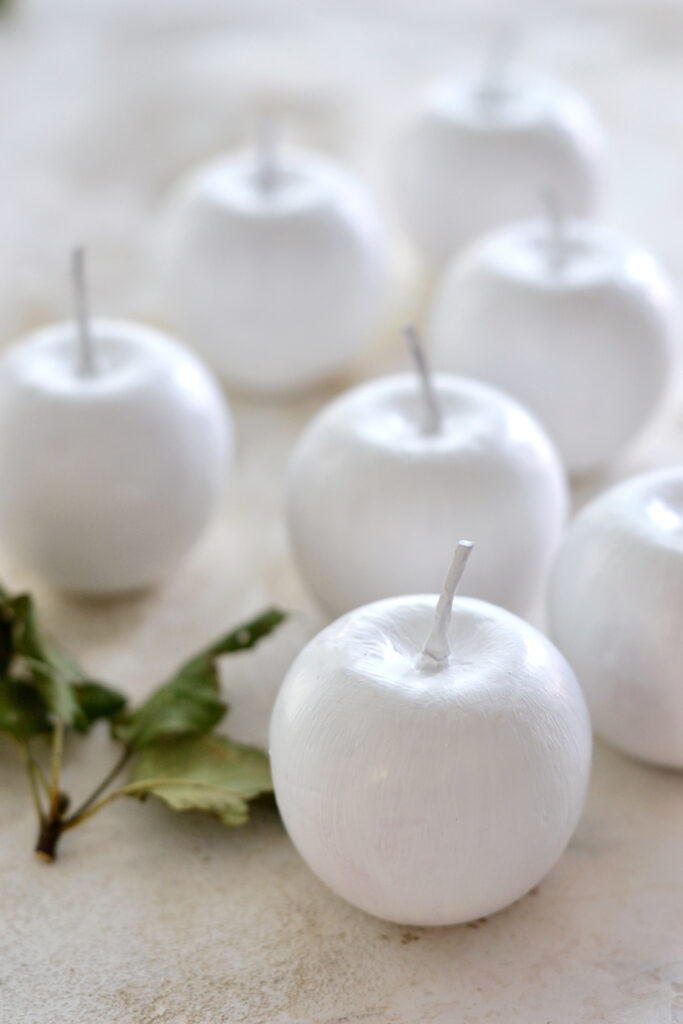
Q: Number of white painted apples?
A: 7